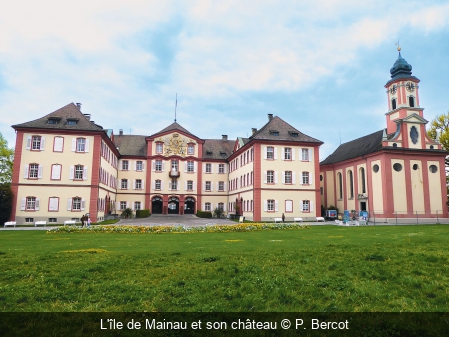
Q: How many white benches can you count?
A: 6